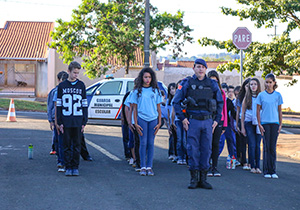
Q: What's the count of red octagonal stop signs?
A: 1